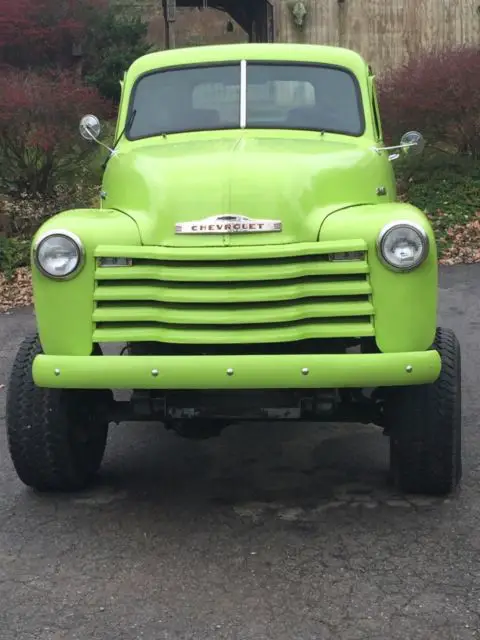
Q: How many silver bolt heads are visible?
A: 5